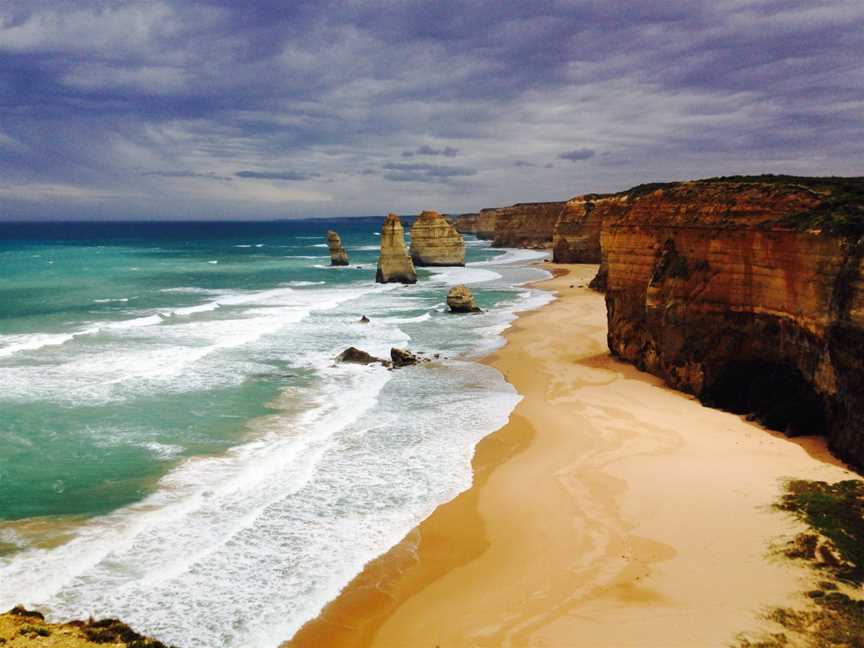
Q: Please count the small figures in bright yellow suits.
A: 0